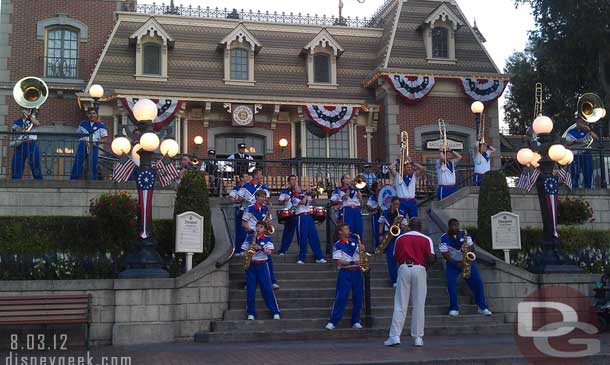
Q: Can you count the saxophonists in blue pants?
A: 5